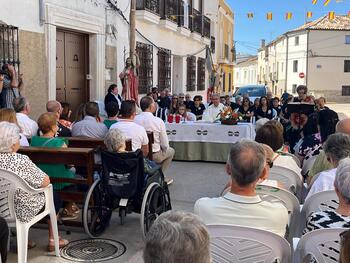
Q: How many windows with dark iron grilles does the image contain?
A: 5